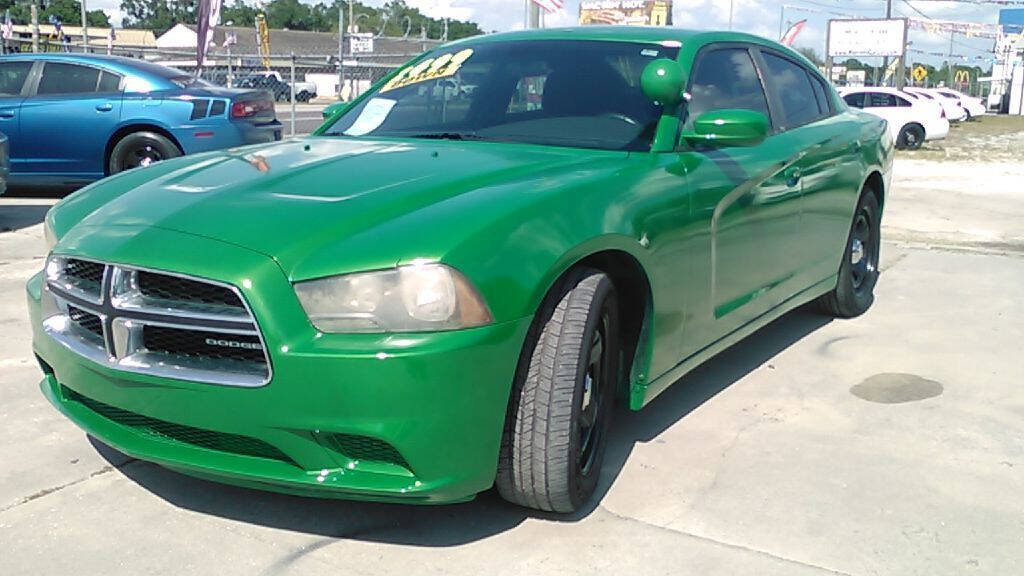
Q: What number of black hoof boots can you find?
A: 0